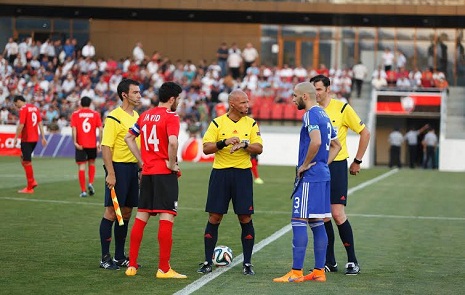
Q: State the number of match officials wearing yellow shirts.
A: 3